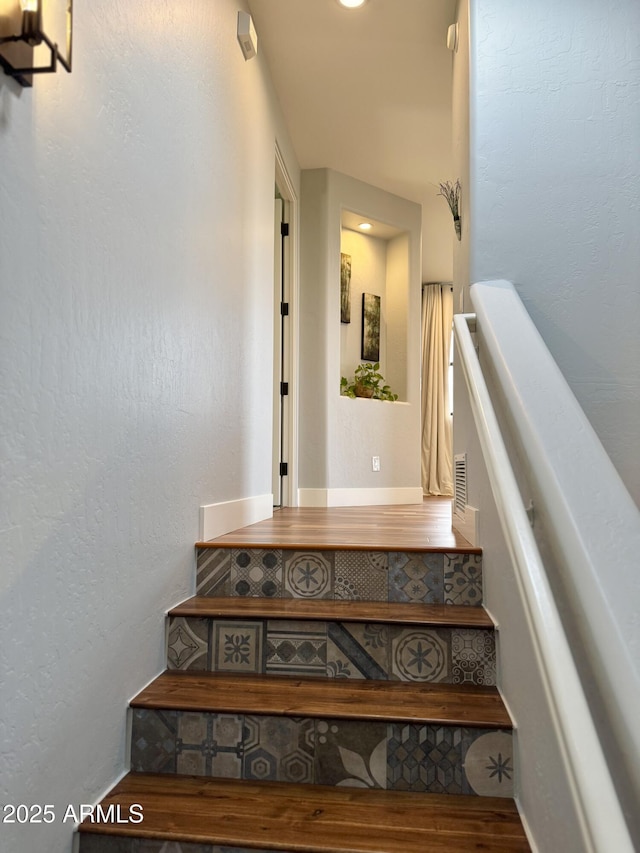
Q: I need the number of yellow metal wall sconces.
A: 0